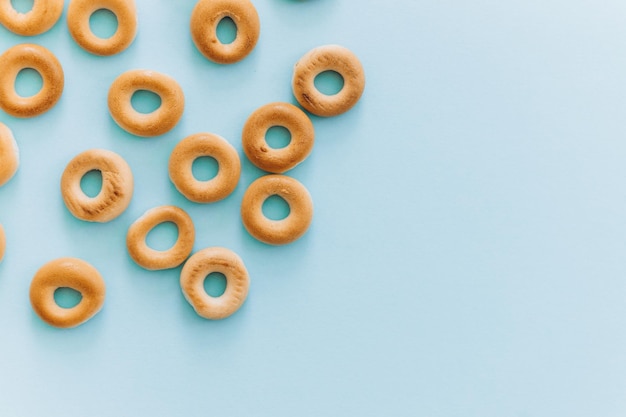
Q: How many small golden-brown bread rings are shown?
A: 15